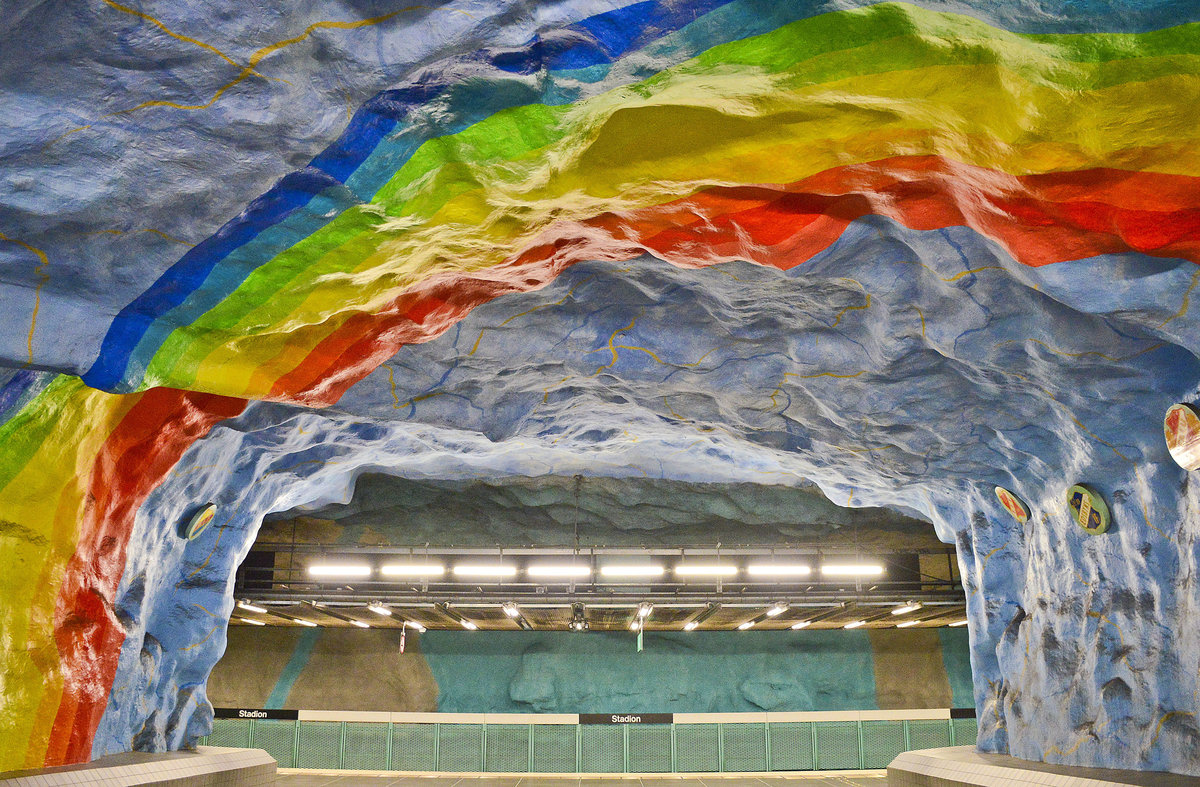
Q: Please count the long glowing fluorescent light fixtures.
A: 8